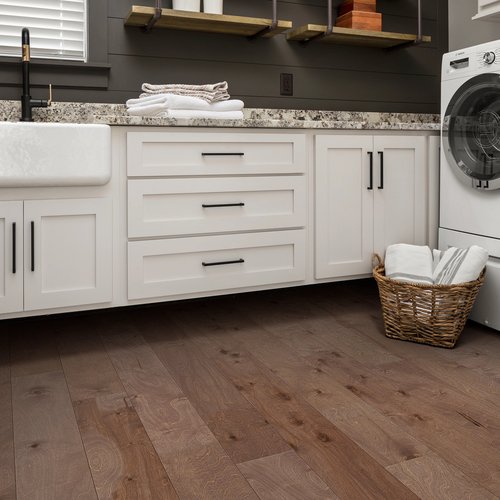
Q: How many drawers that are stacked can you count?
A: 3